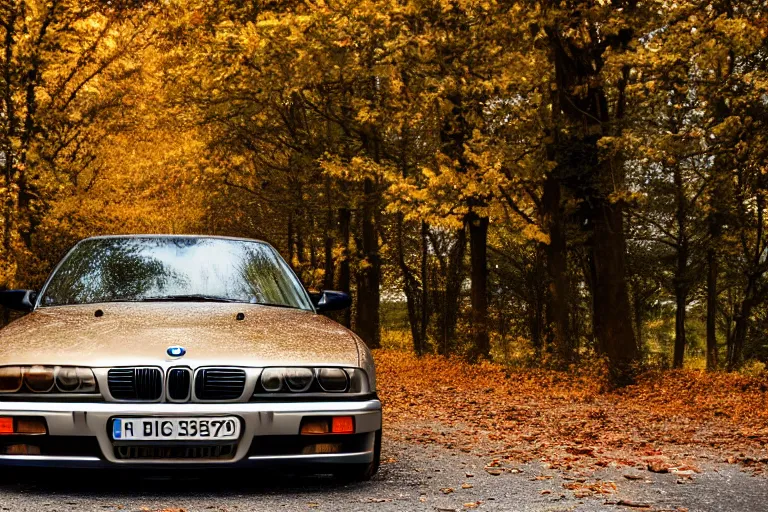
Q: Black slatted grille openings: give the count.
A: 3